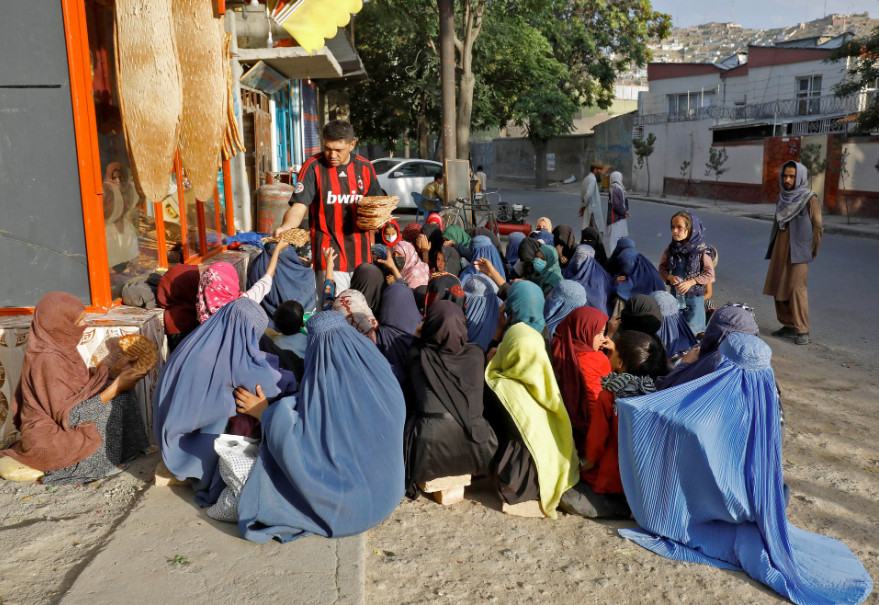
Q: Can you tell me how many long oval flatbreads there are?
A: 2